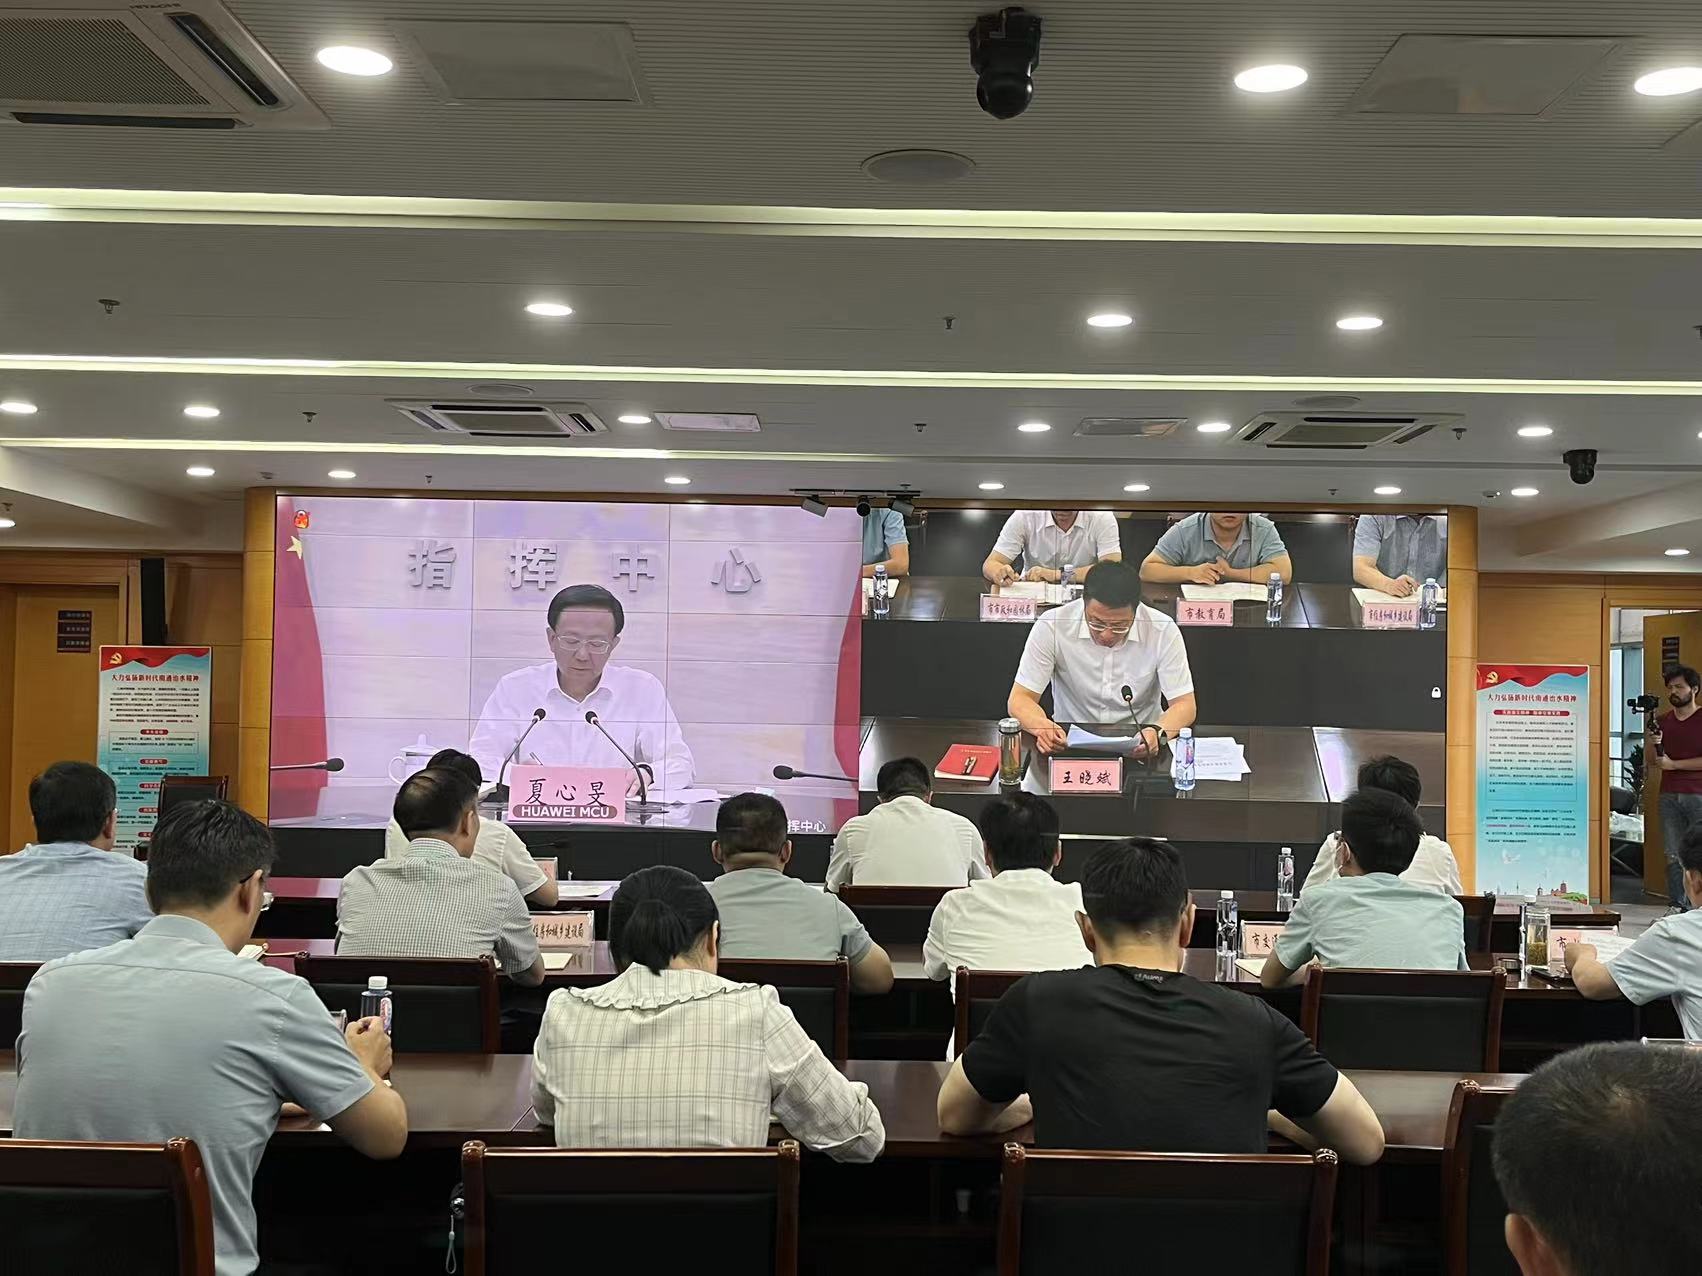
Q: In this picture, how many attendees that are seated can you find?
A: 13